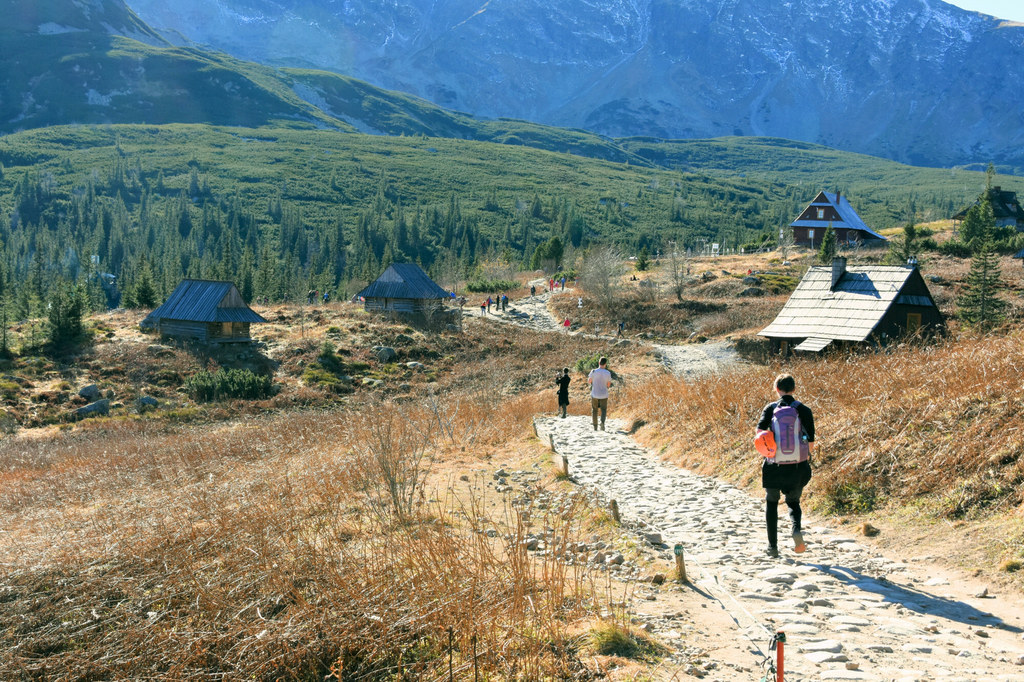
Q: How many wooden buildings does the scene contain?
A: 5